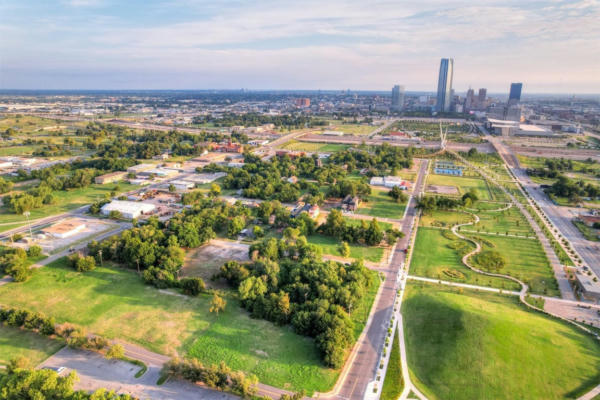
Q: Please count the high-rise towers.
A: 5